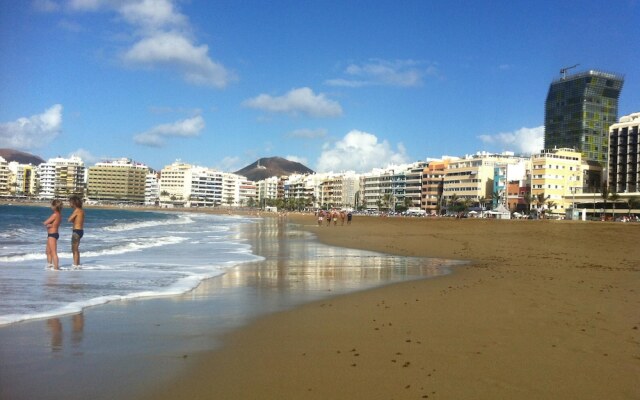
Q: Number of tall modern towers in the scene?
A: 1